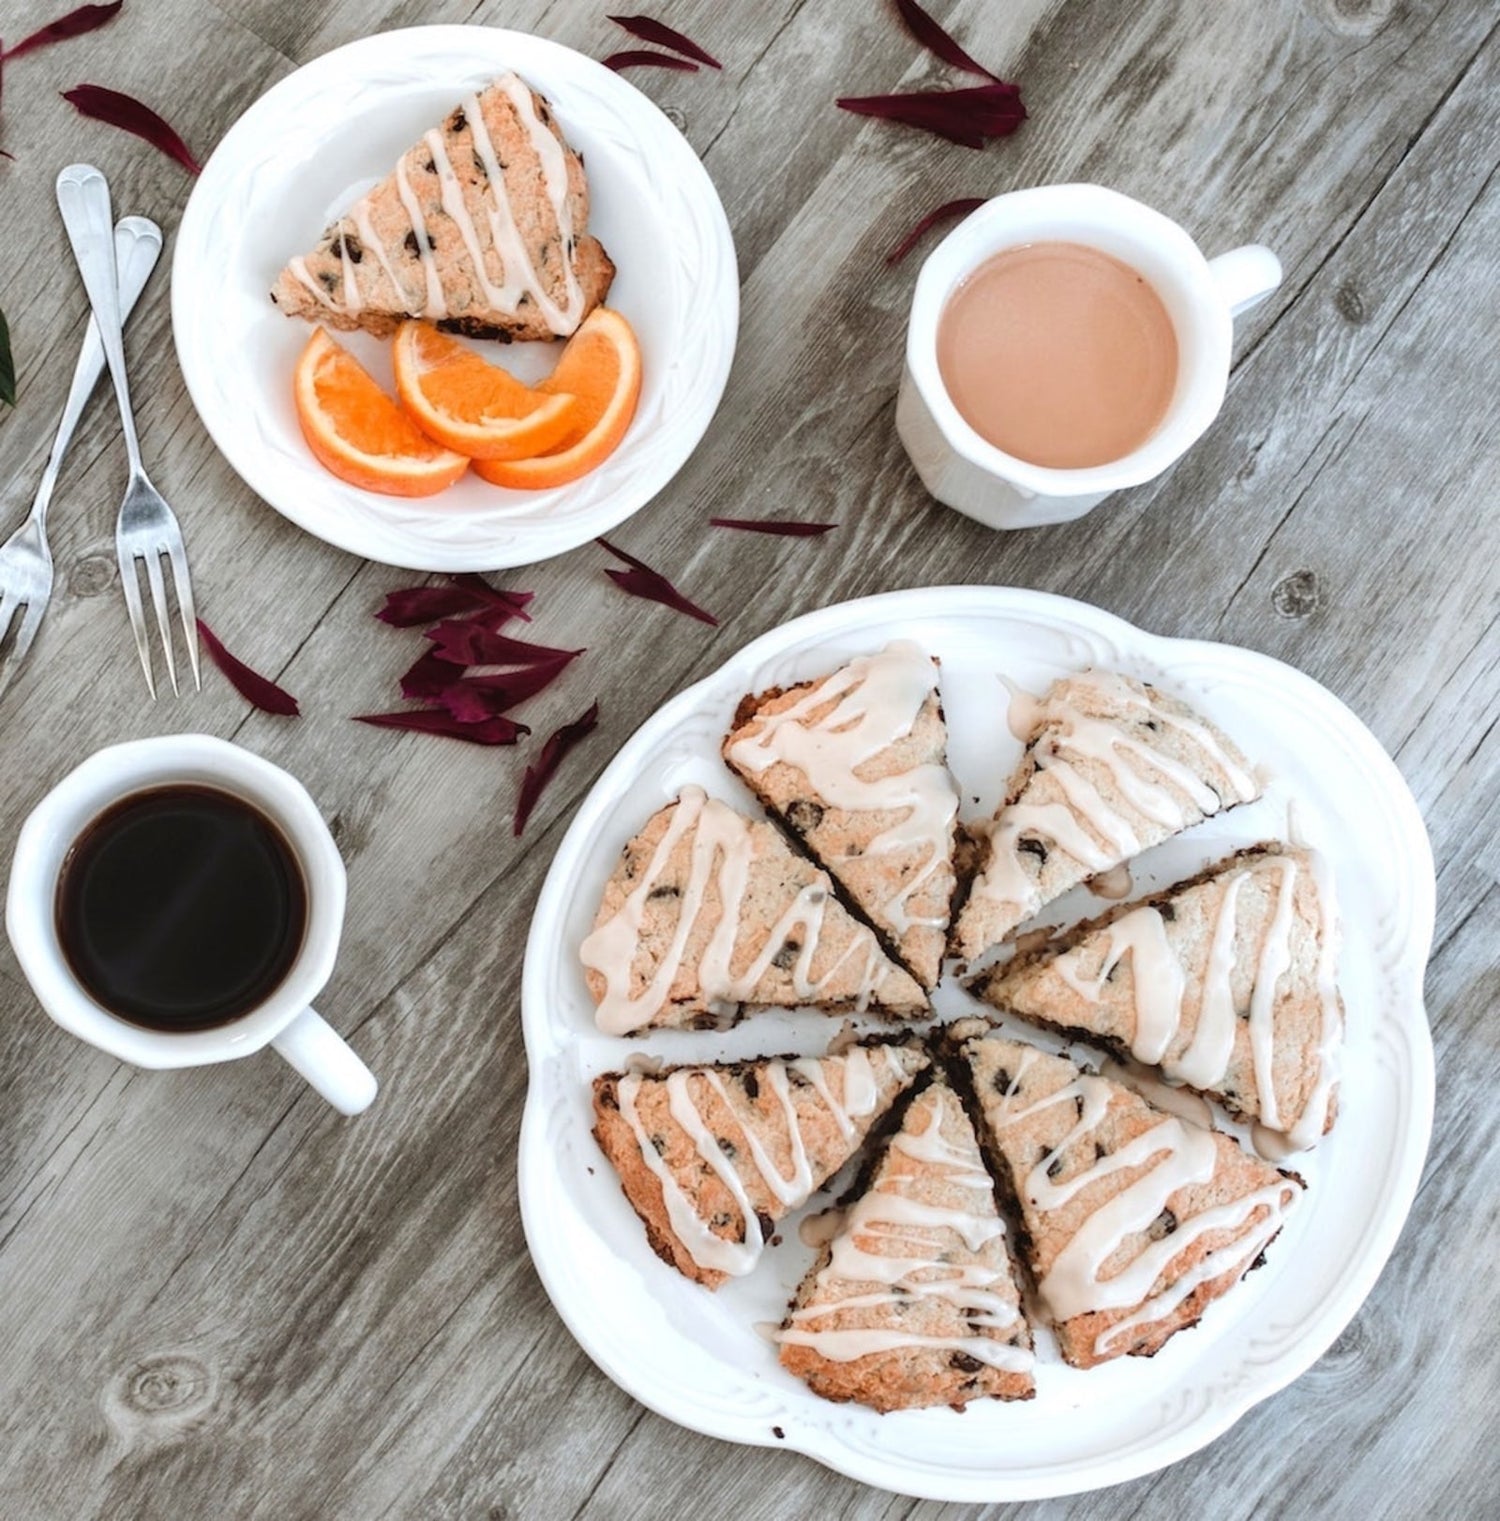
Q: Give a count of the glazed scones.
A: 8